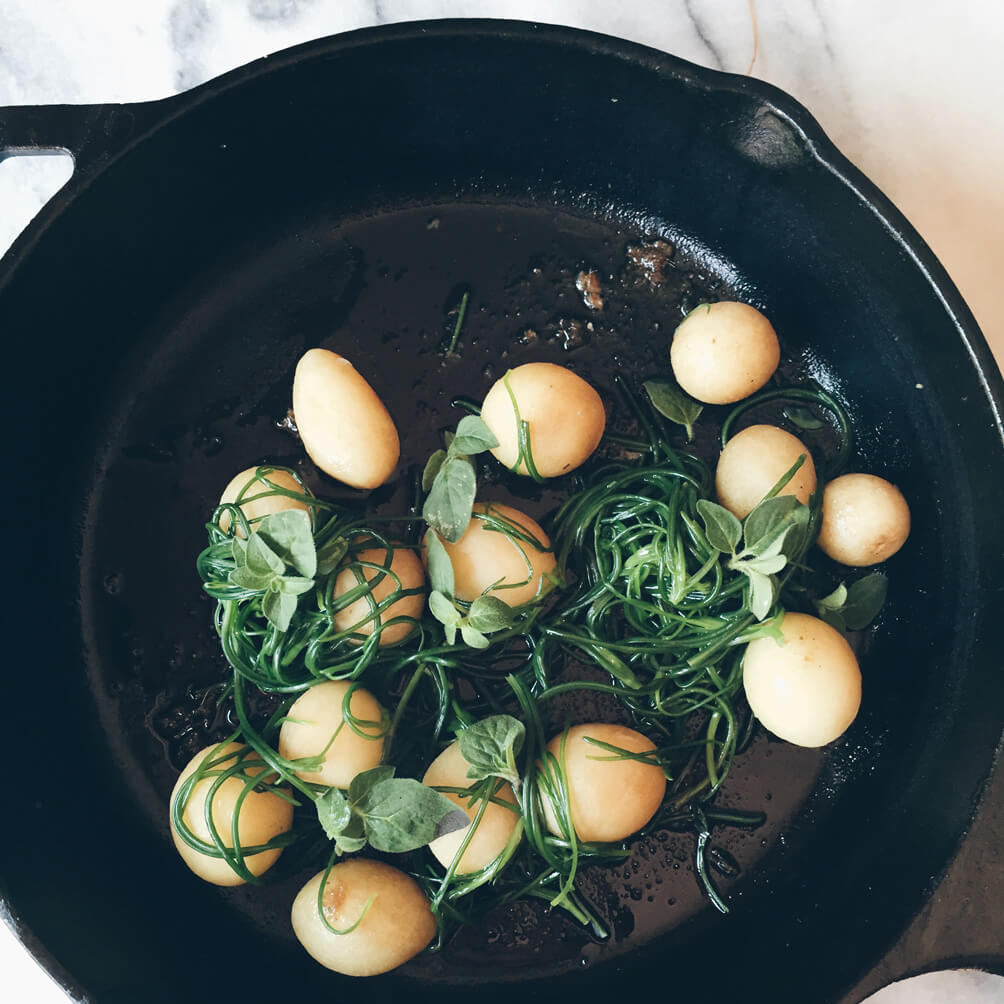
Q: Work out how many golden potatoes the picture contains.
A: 14